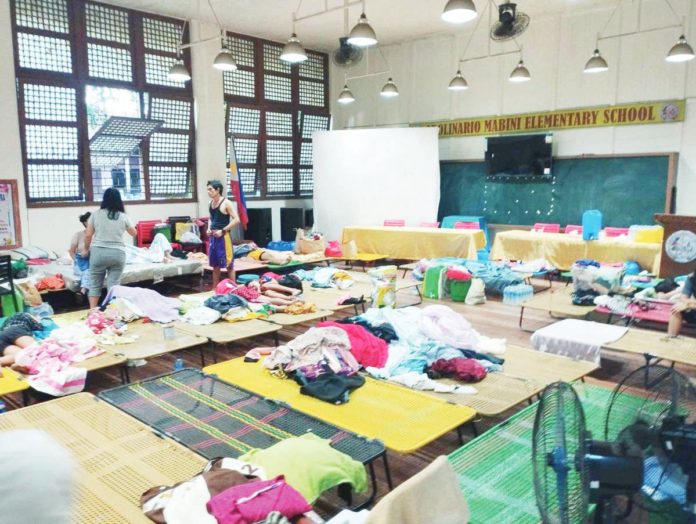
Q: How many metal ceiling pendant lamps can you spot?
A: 11